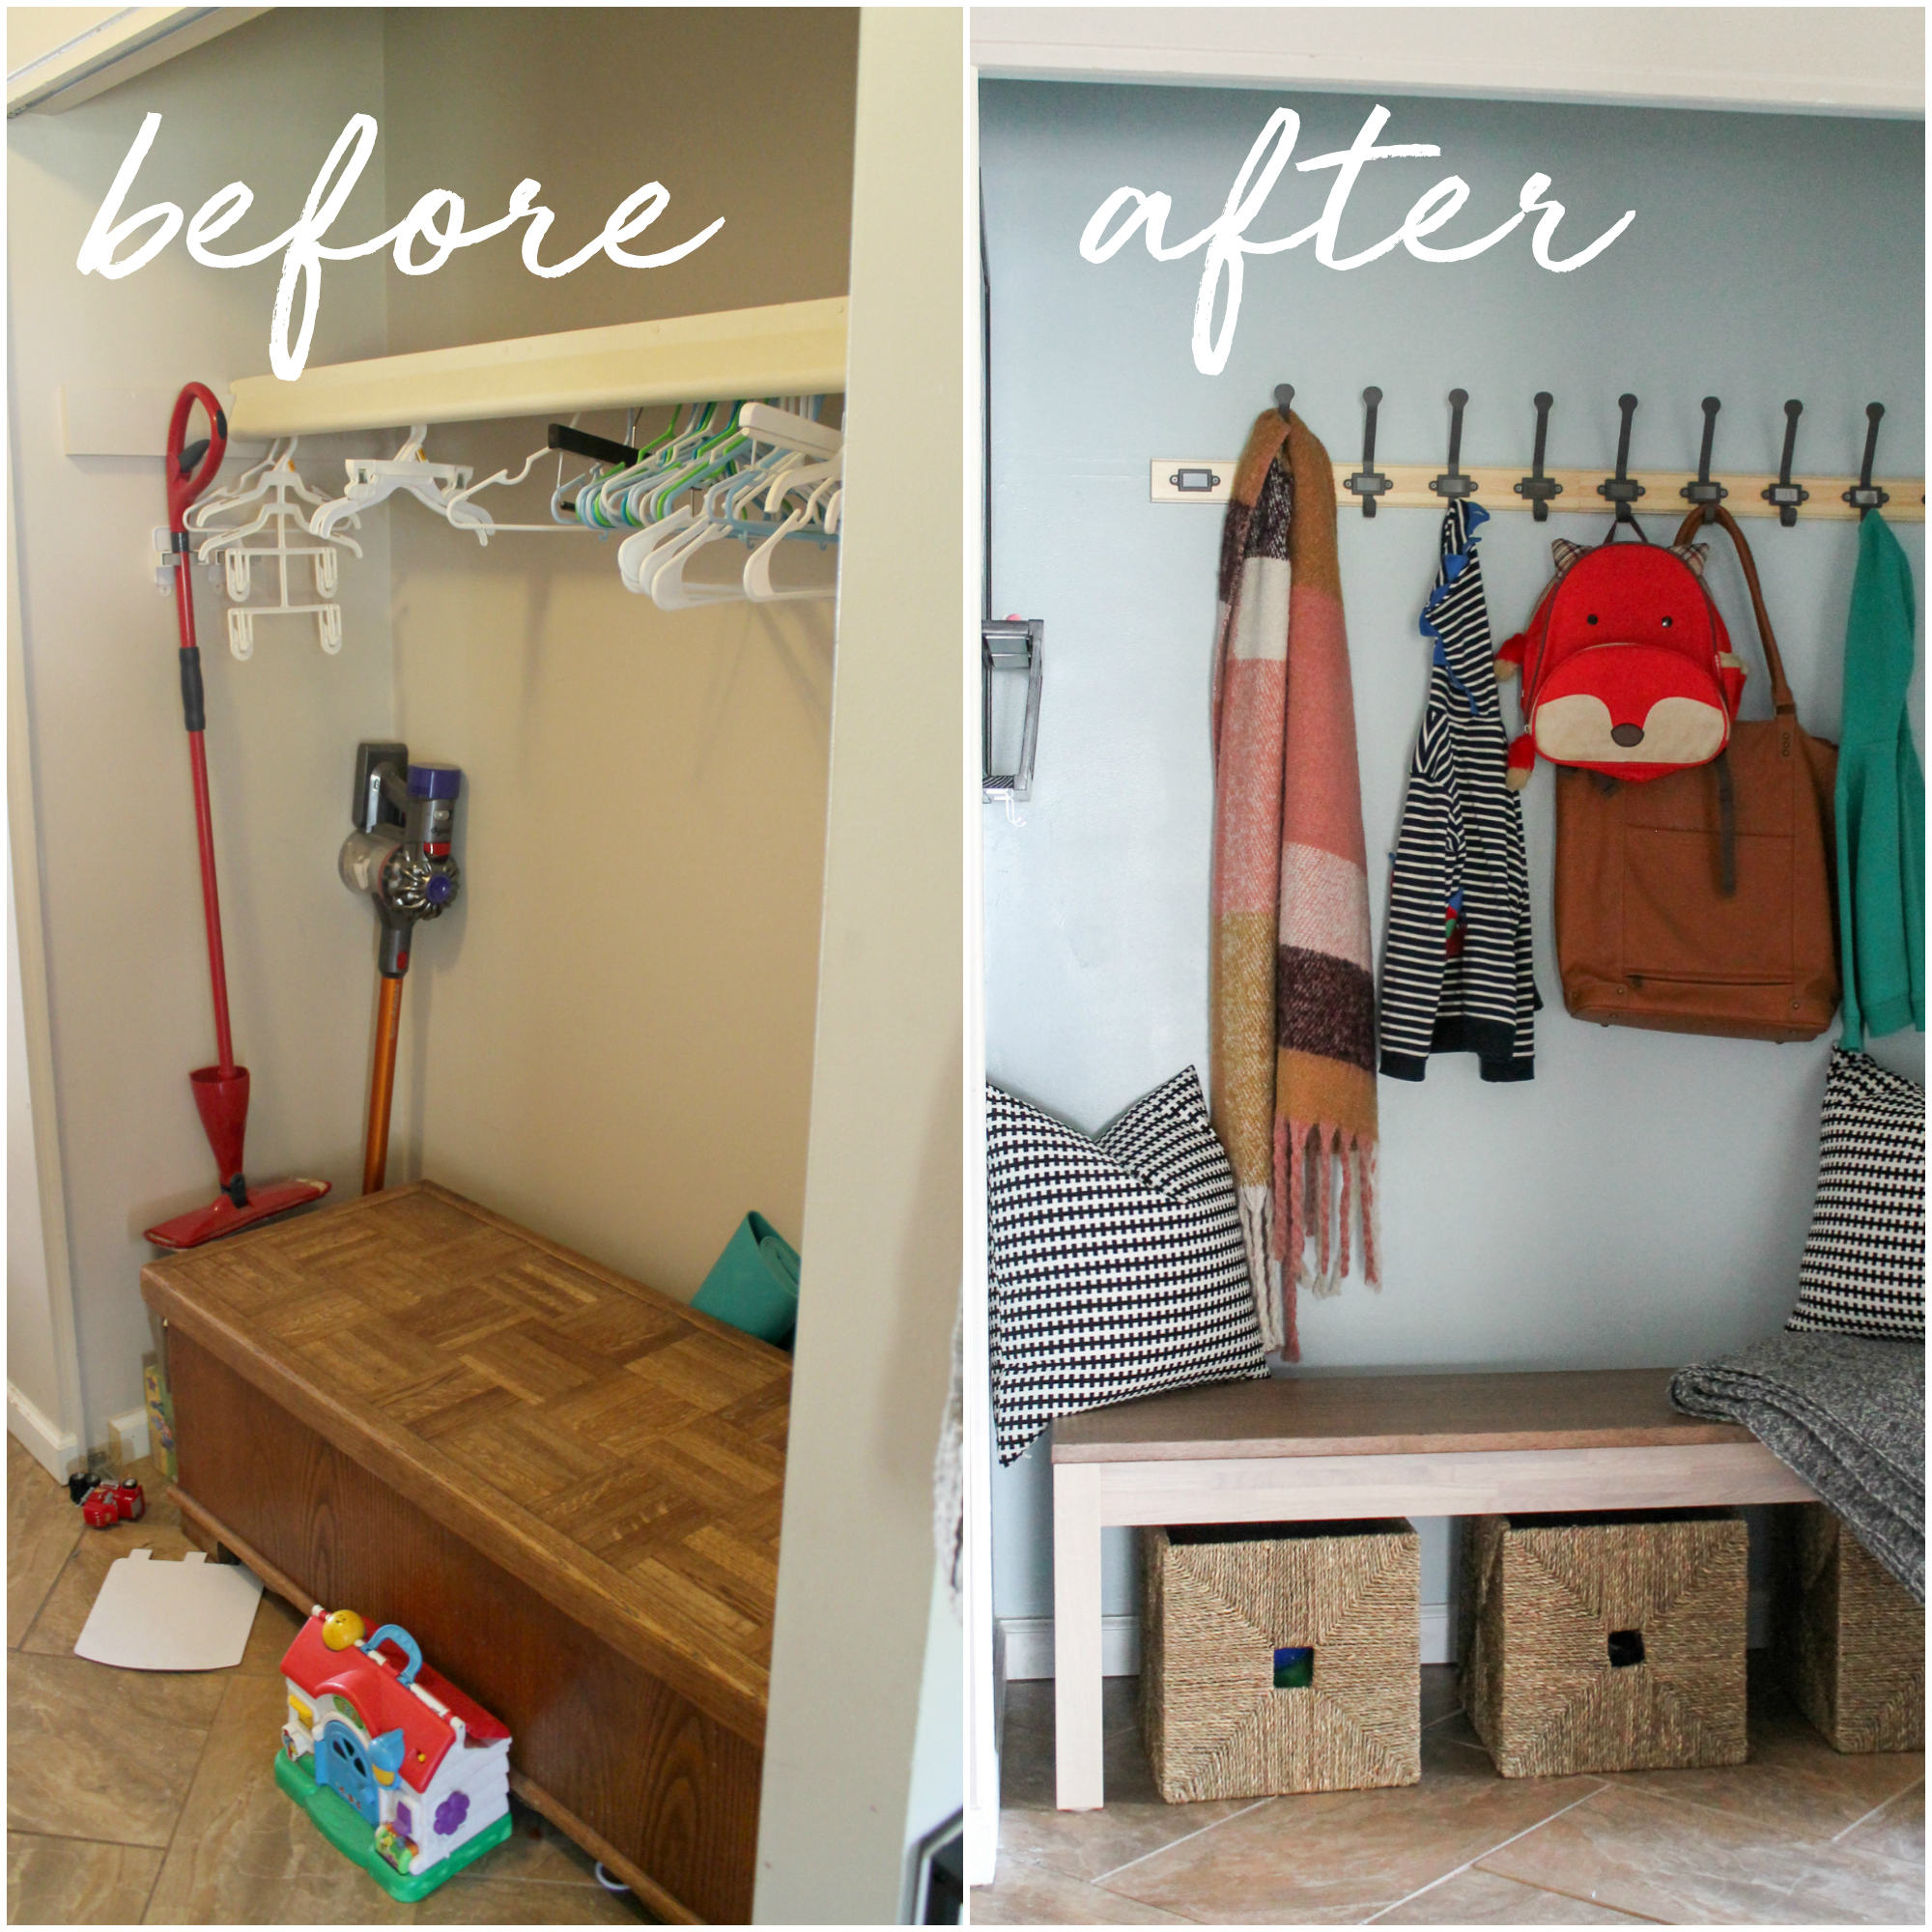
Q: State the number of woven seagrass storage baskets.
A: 3